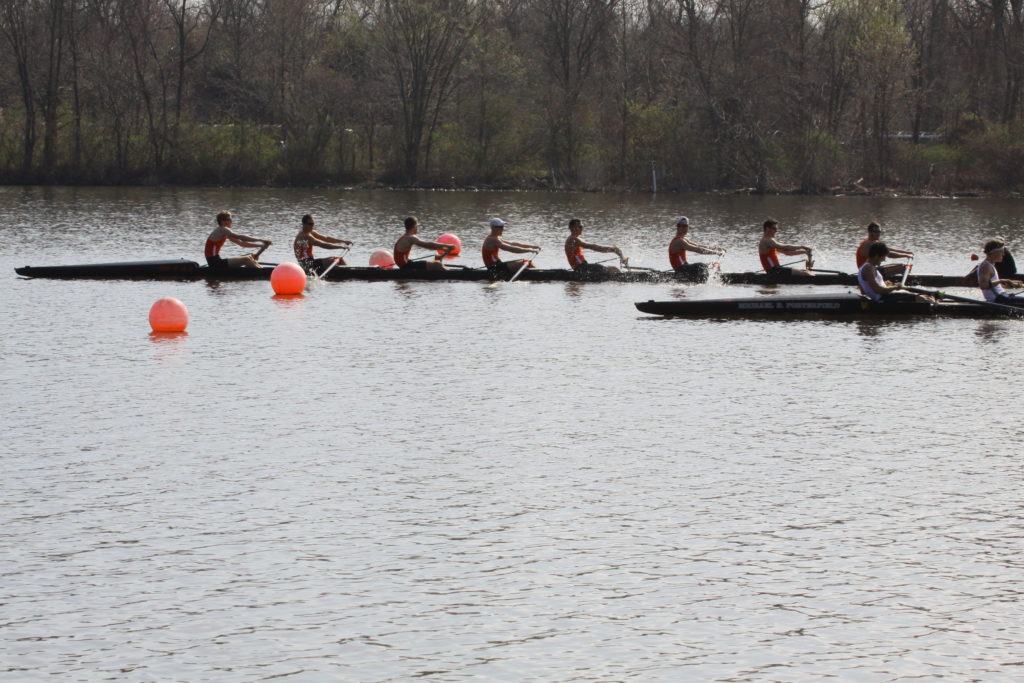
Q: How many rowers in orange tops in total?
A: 8